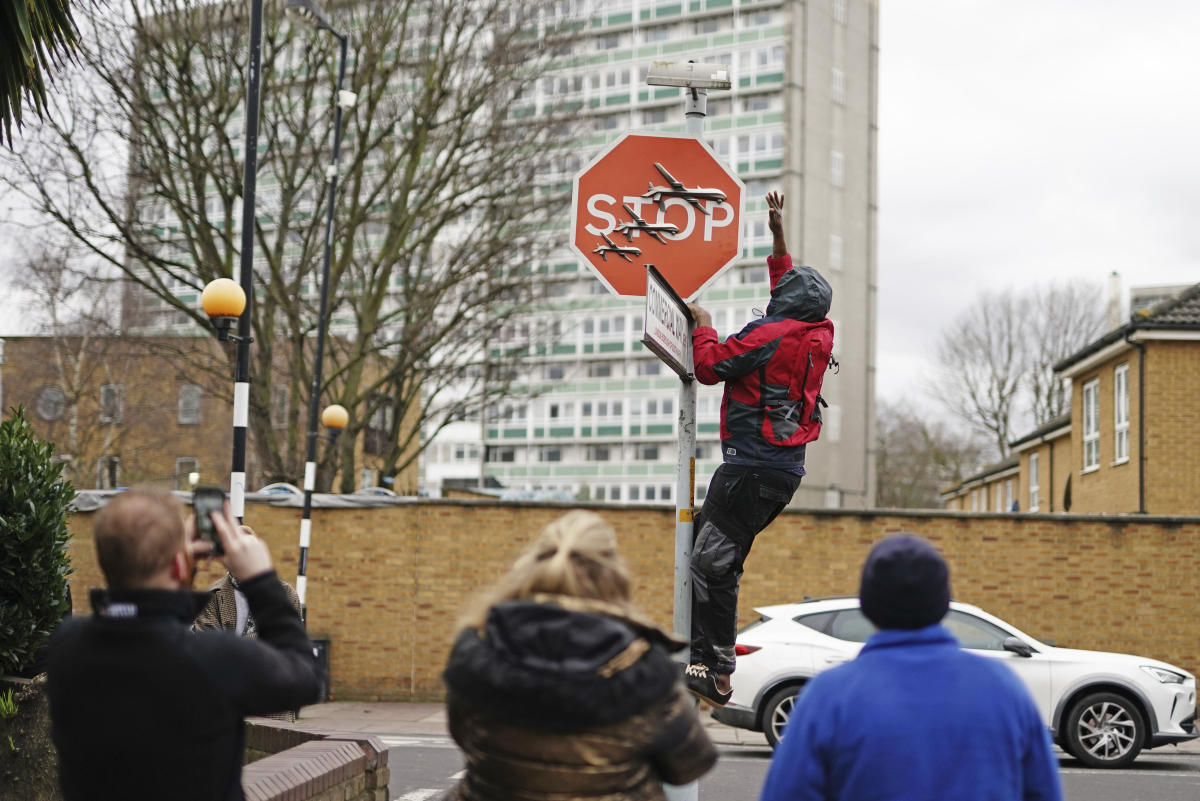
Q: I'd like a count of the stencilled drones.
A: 3